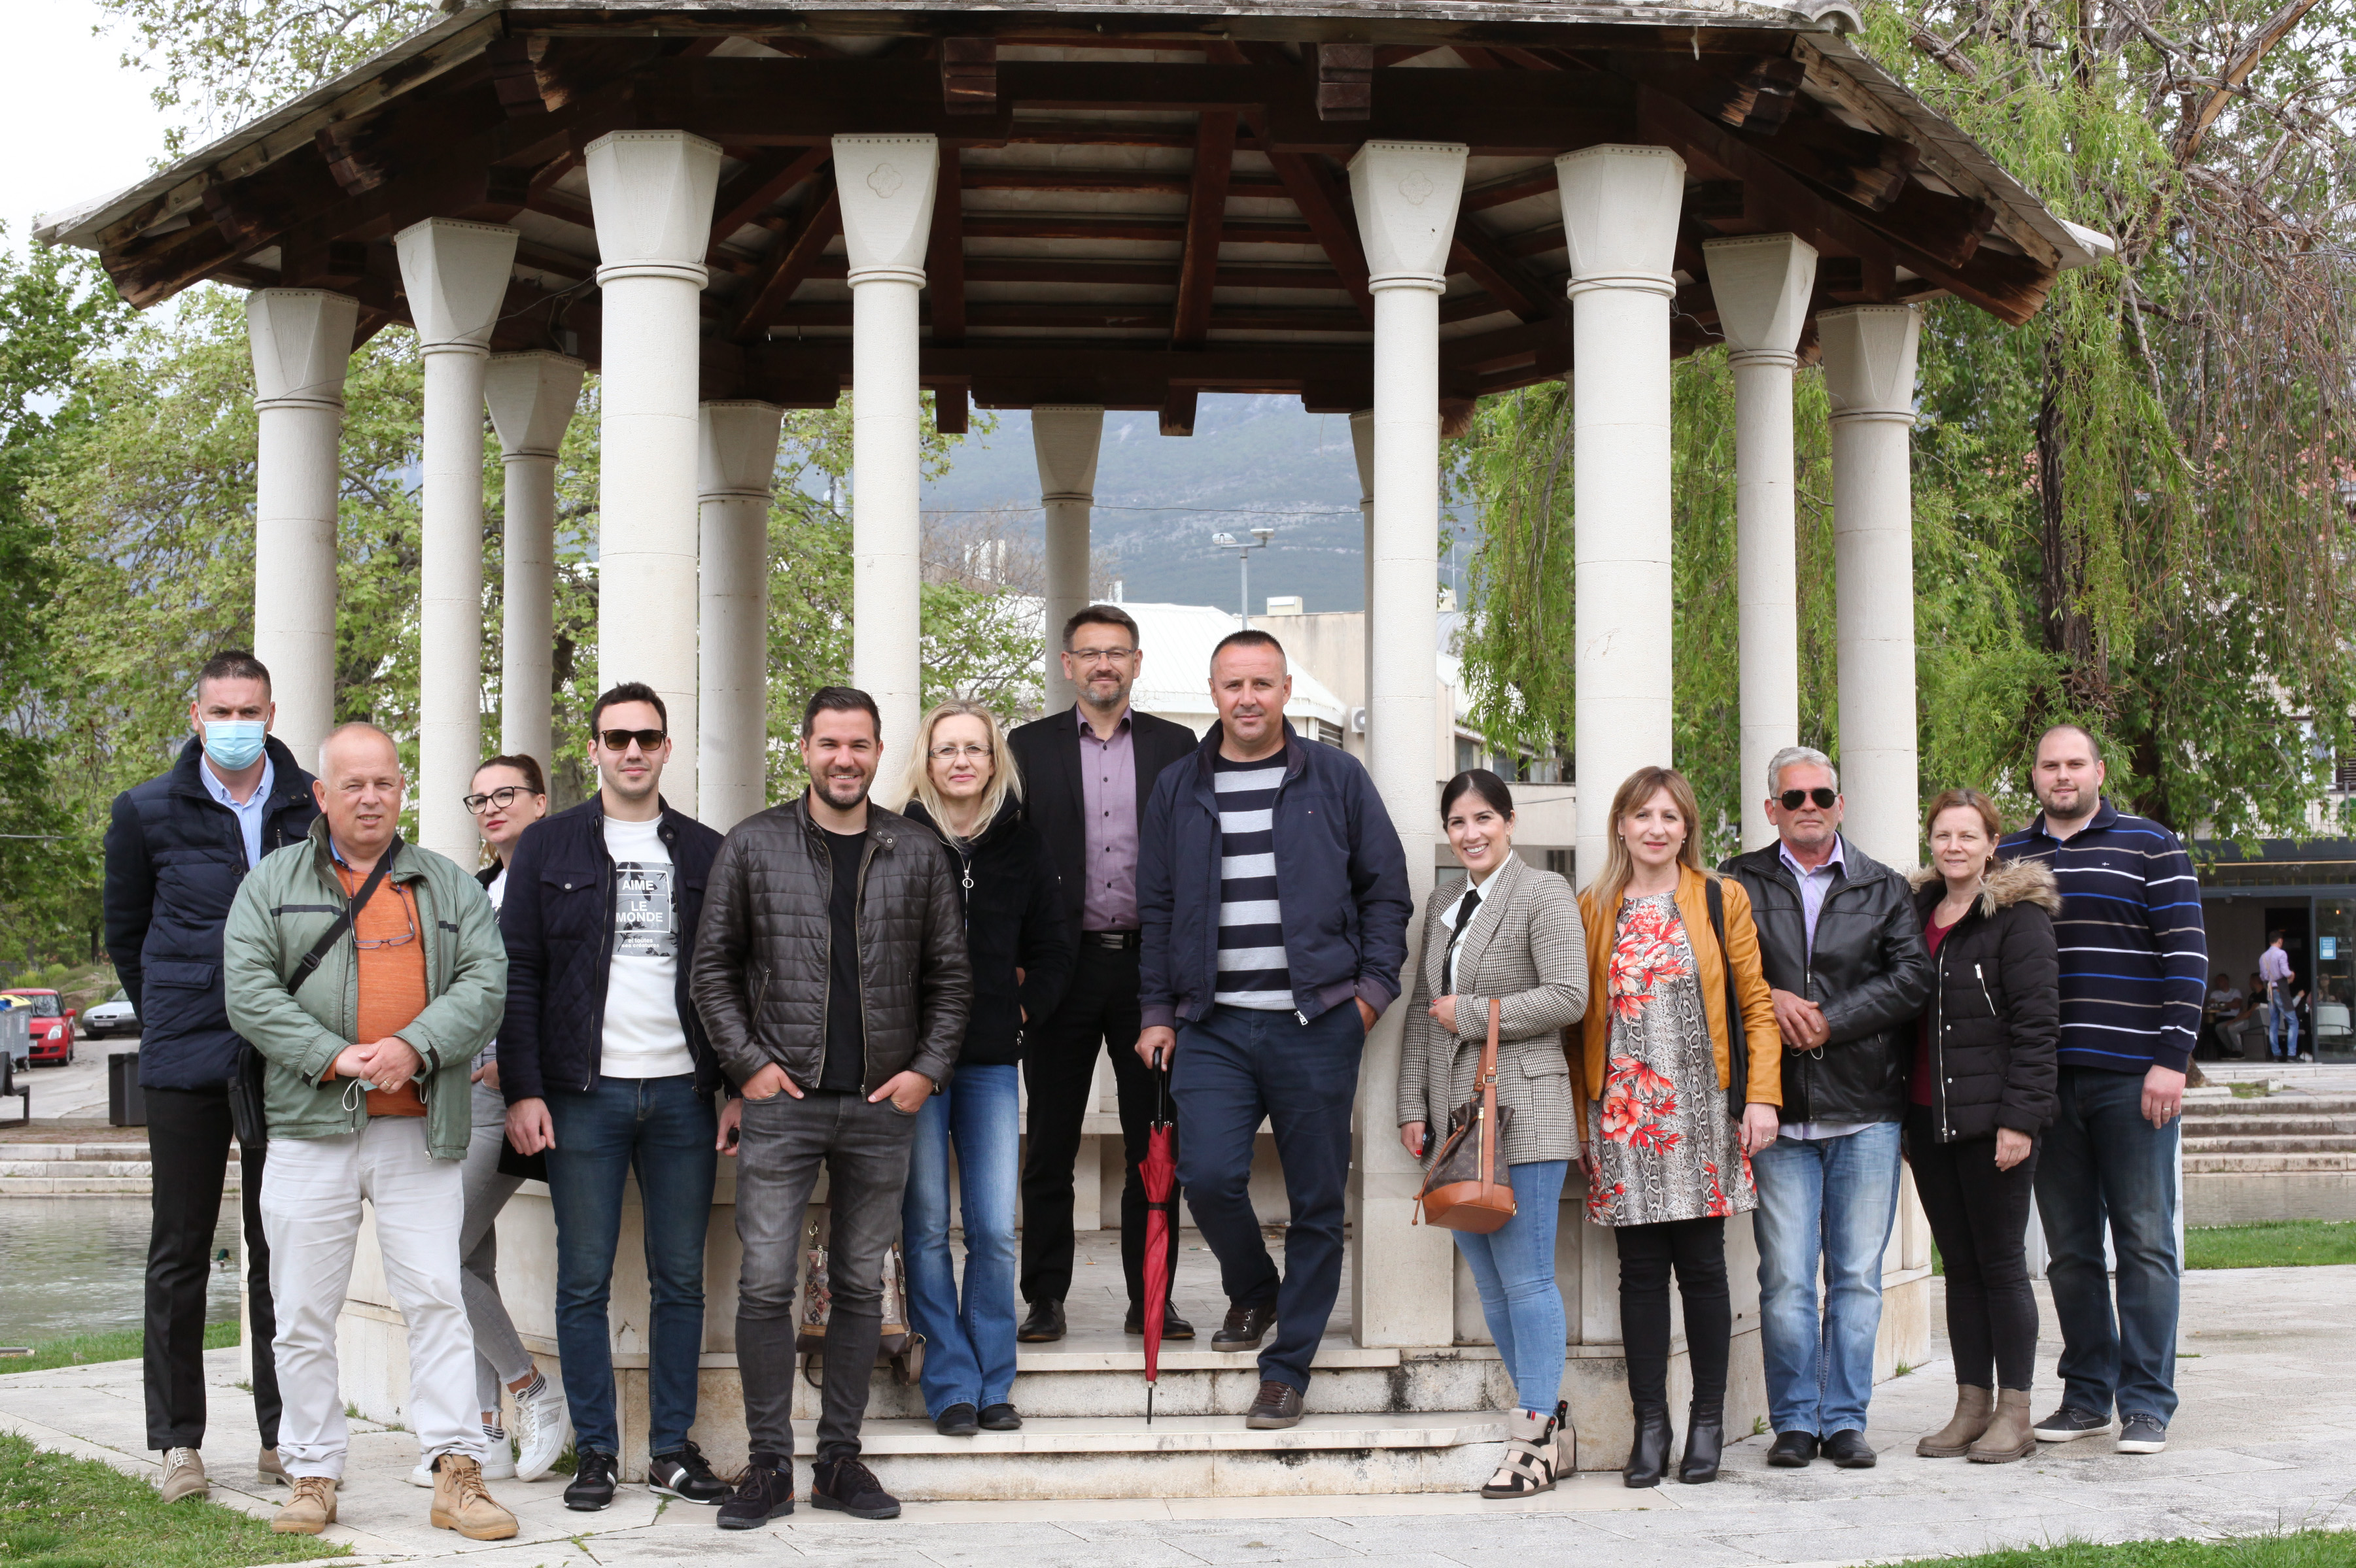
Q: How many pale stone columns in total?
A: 12